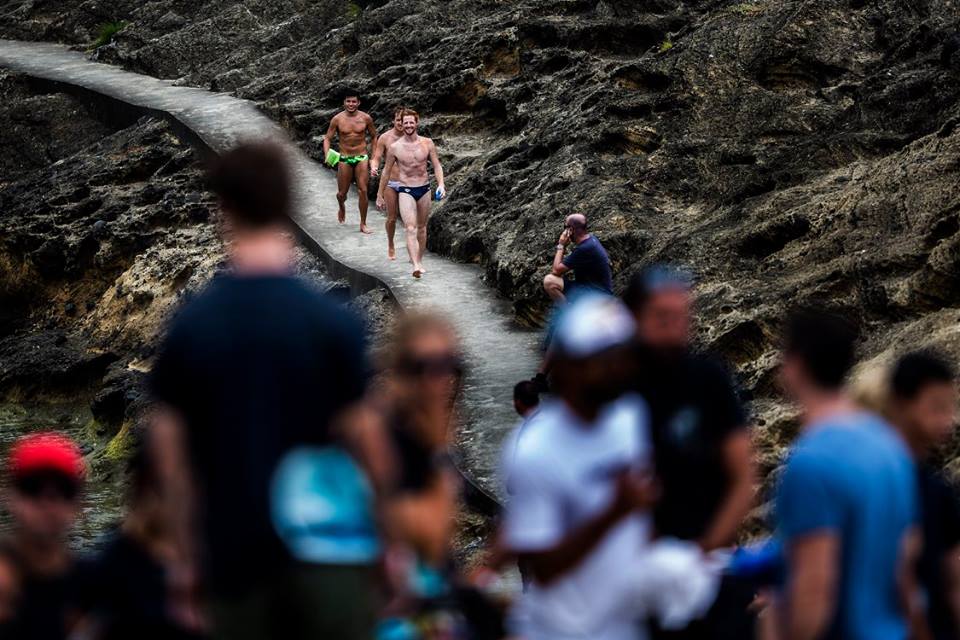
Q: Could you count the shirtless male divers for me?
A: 3